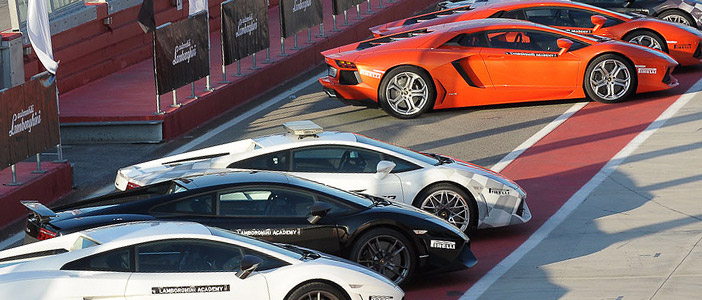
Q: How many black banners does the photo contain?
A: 5